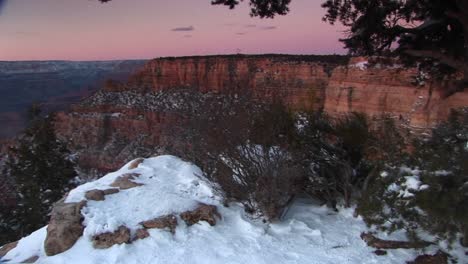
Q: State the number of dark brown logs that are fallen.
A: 1